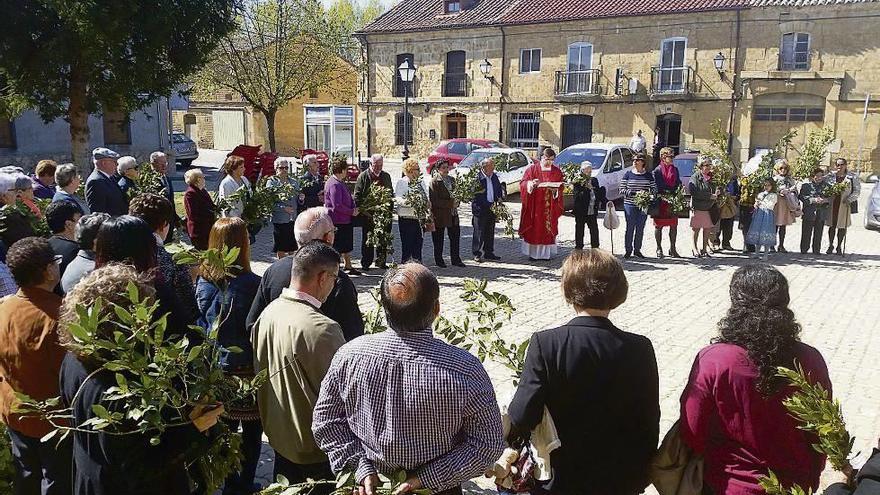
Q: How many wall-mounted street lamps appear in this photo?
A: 2